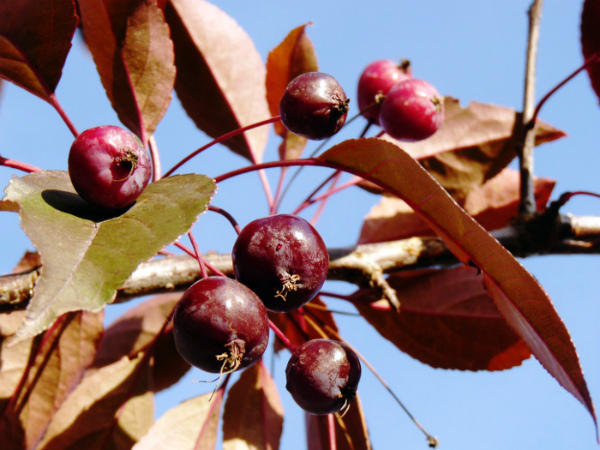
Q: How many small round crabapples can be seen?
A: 7